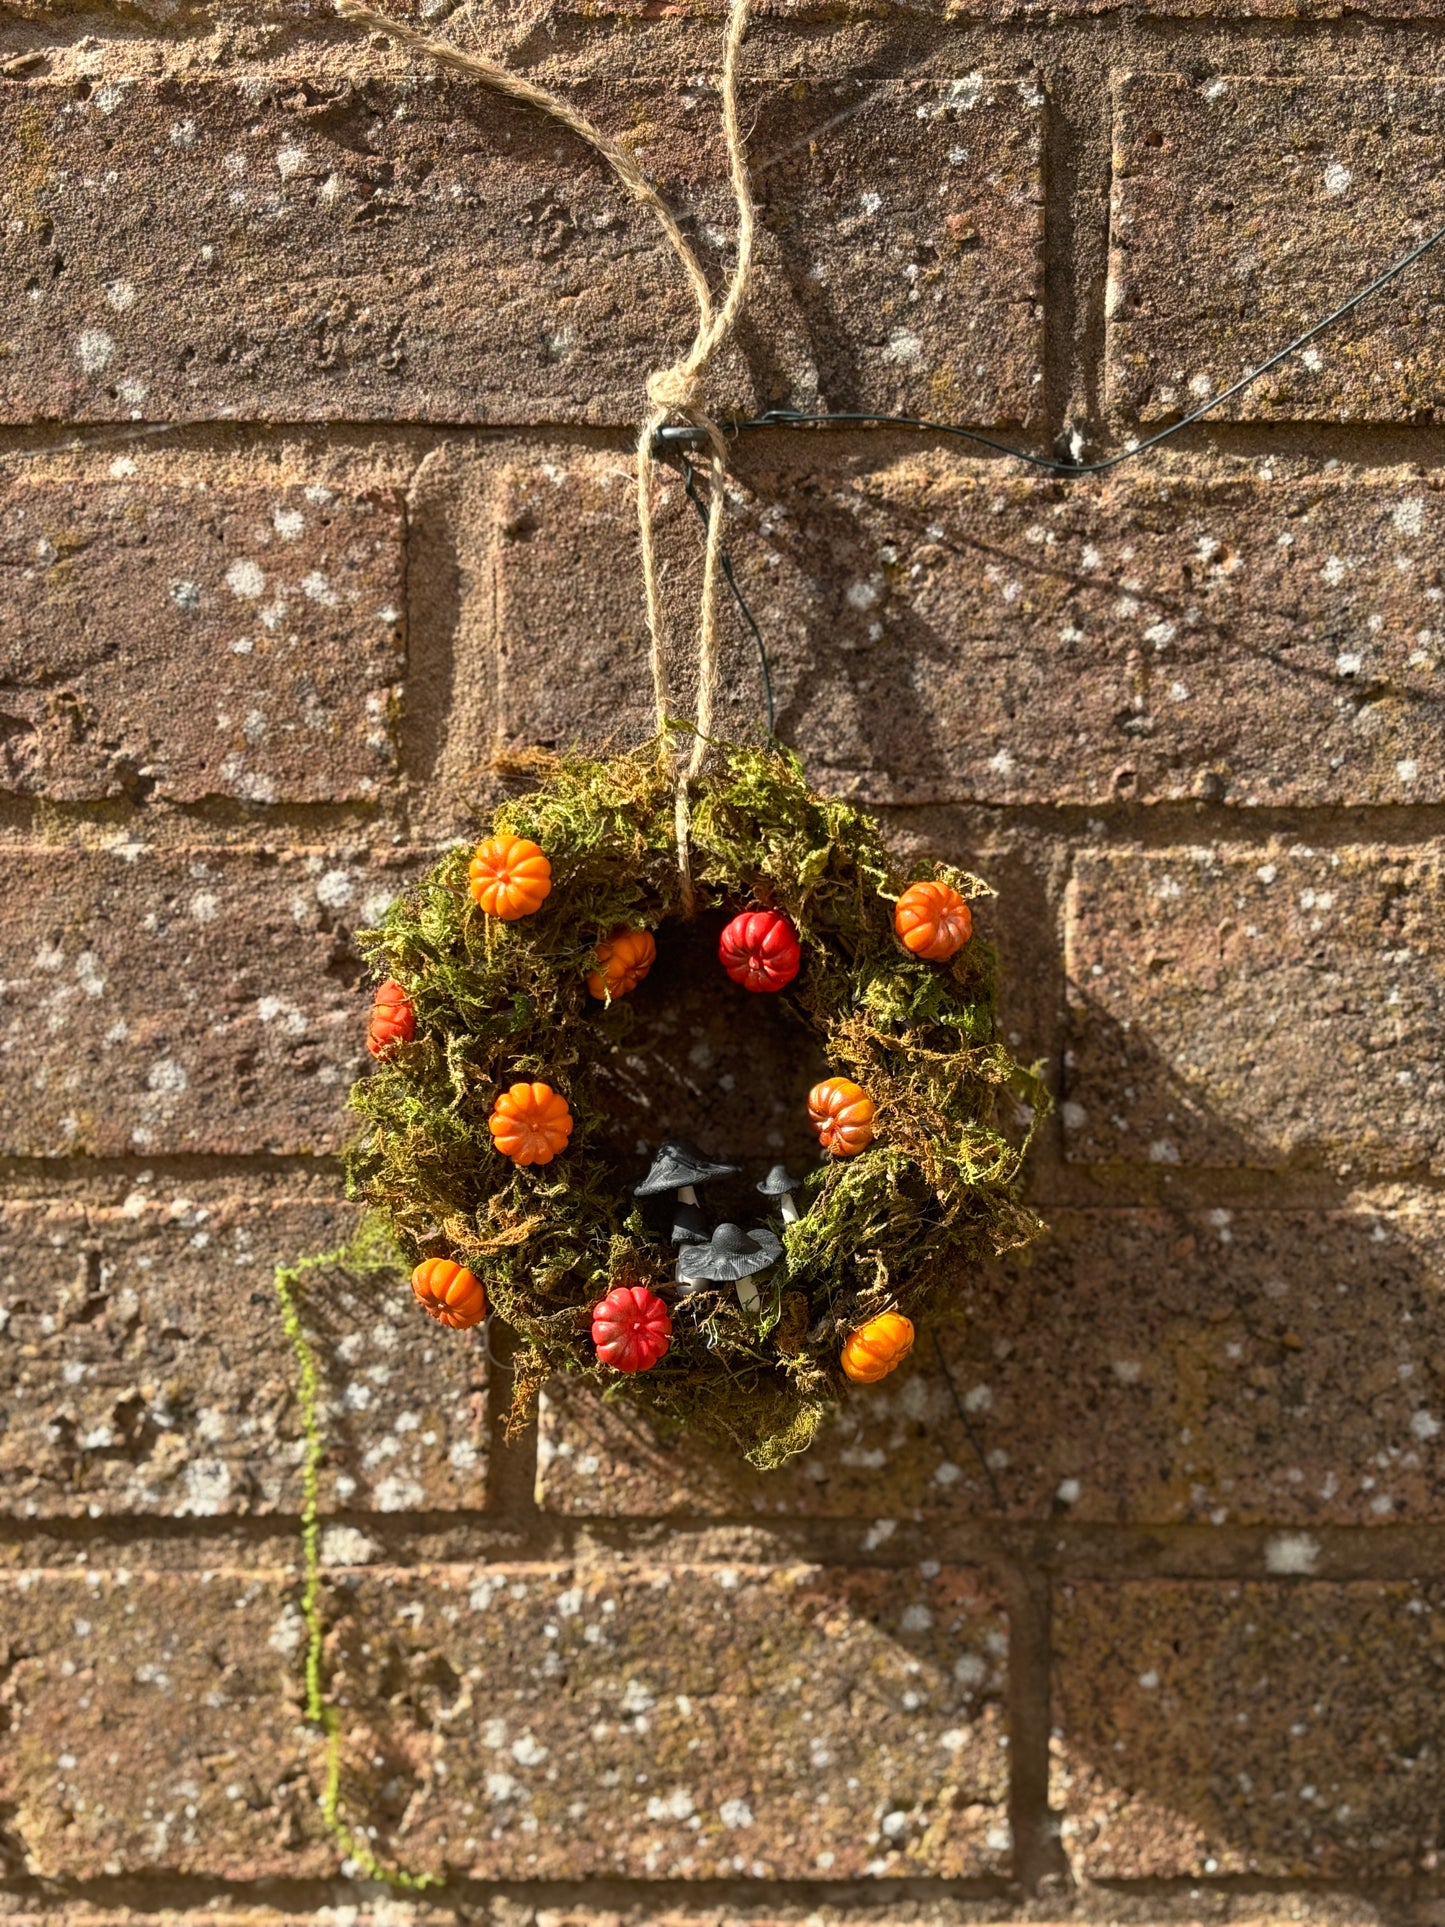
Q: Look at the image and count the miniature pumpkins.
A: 10